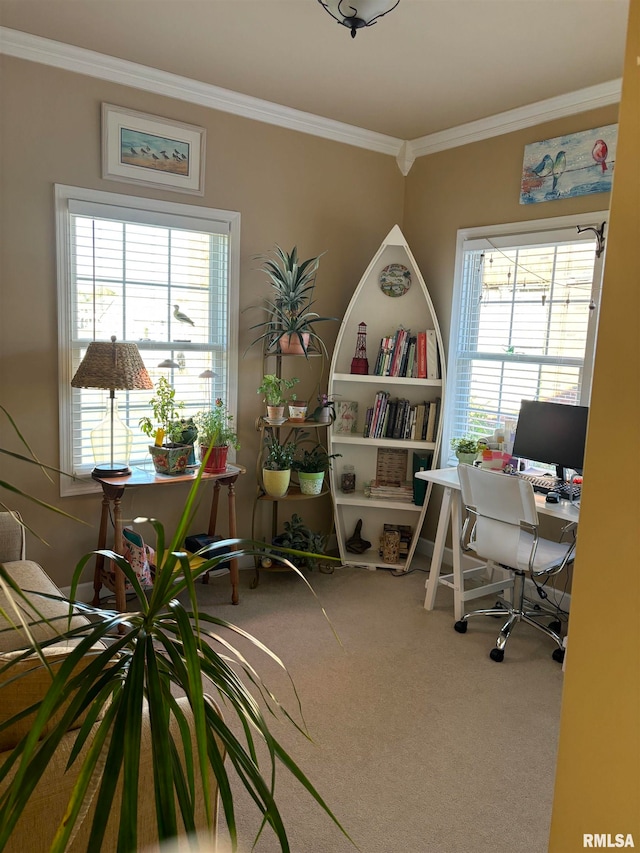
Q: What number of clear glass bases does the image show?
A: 1